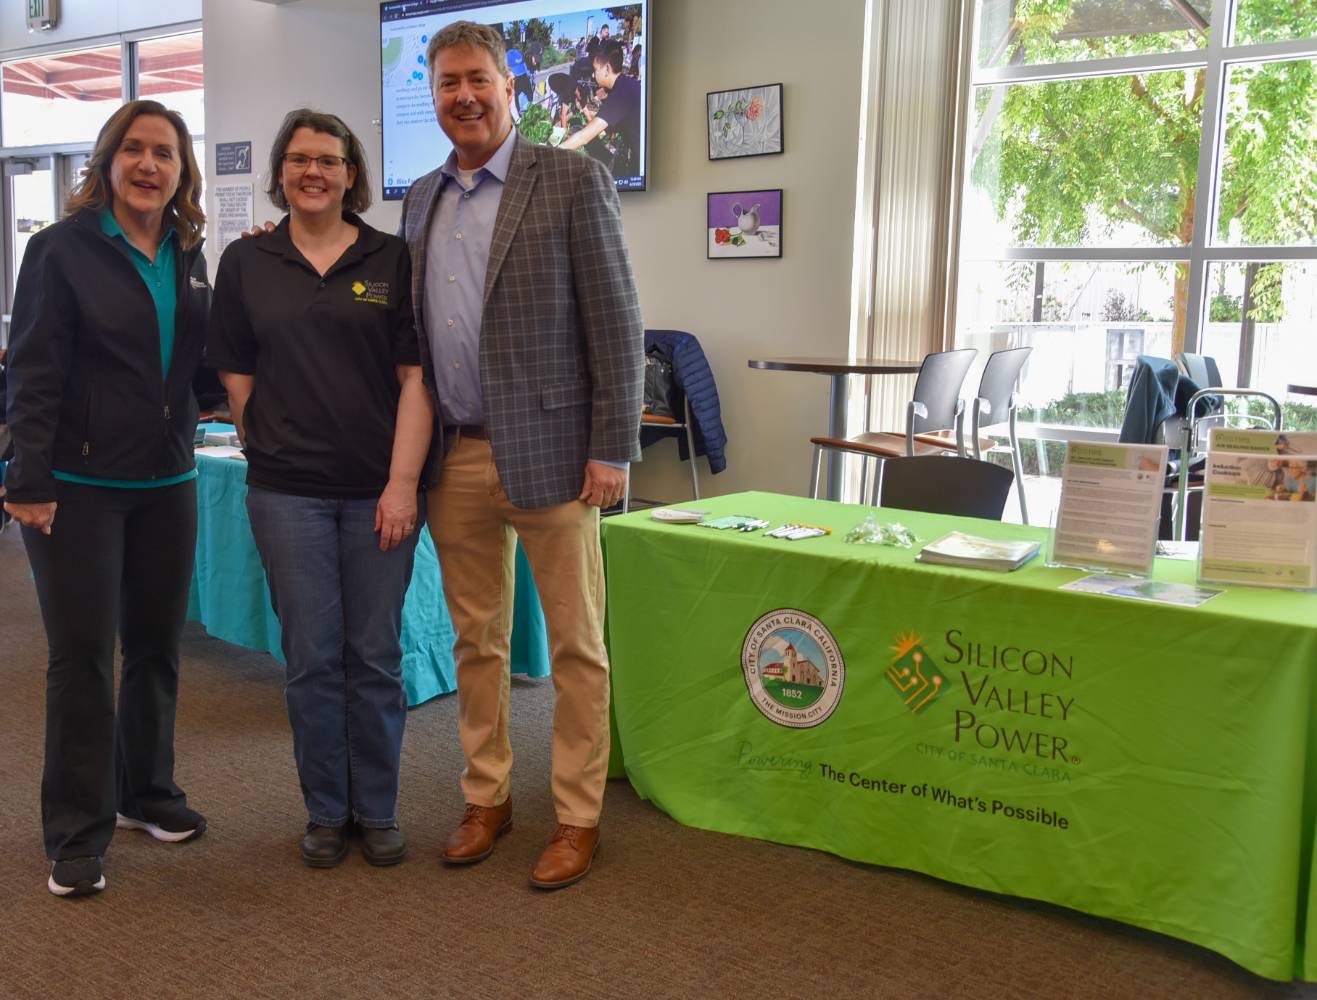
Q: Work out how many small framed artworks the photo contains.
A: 2